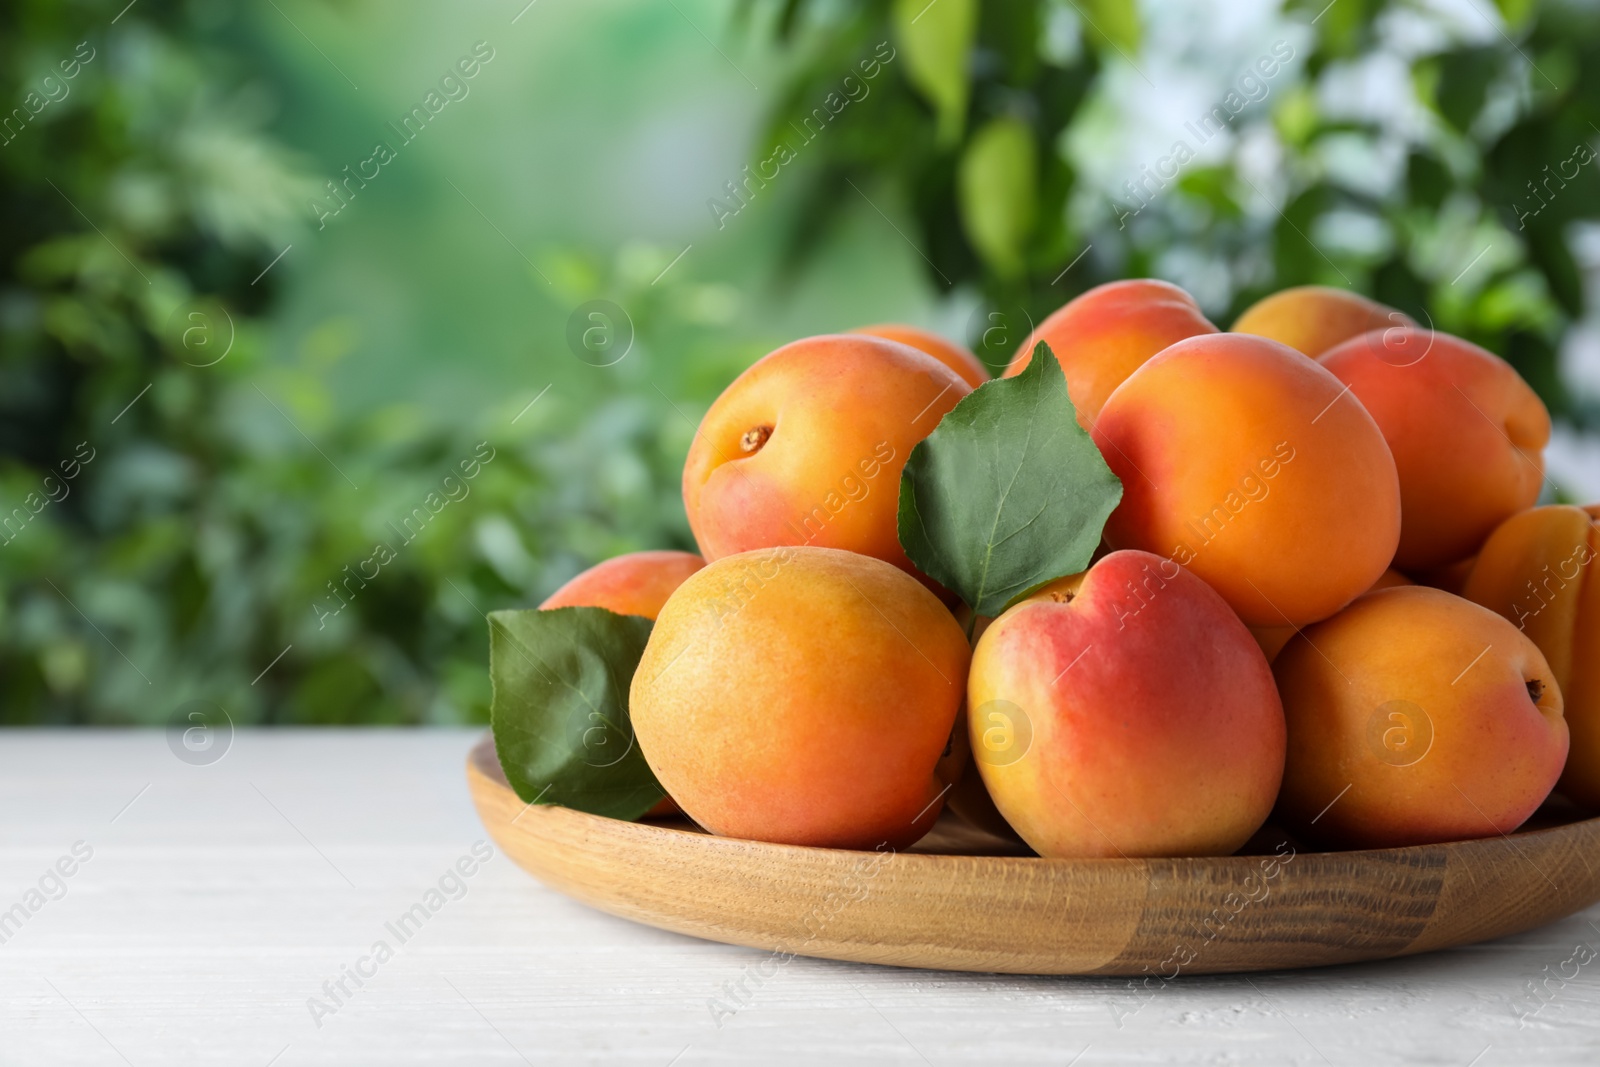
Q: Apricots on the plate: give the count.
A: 11